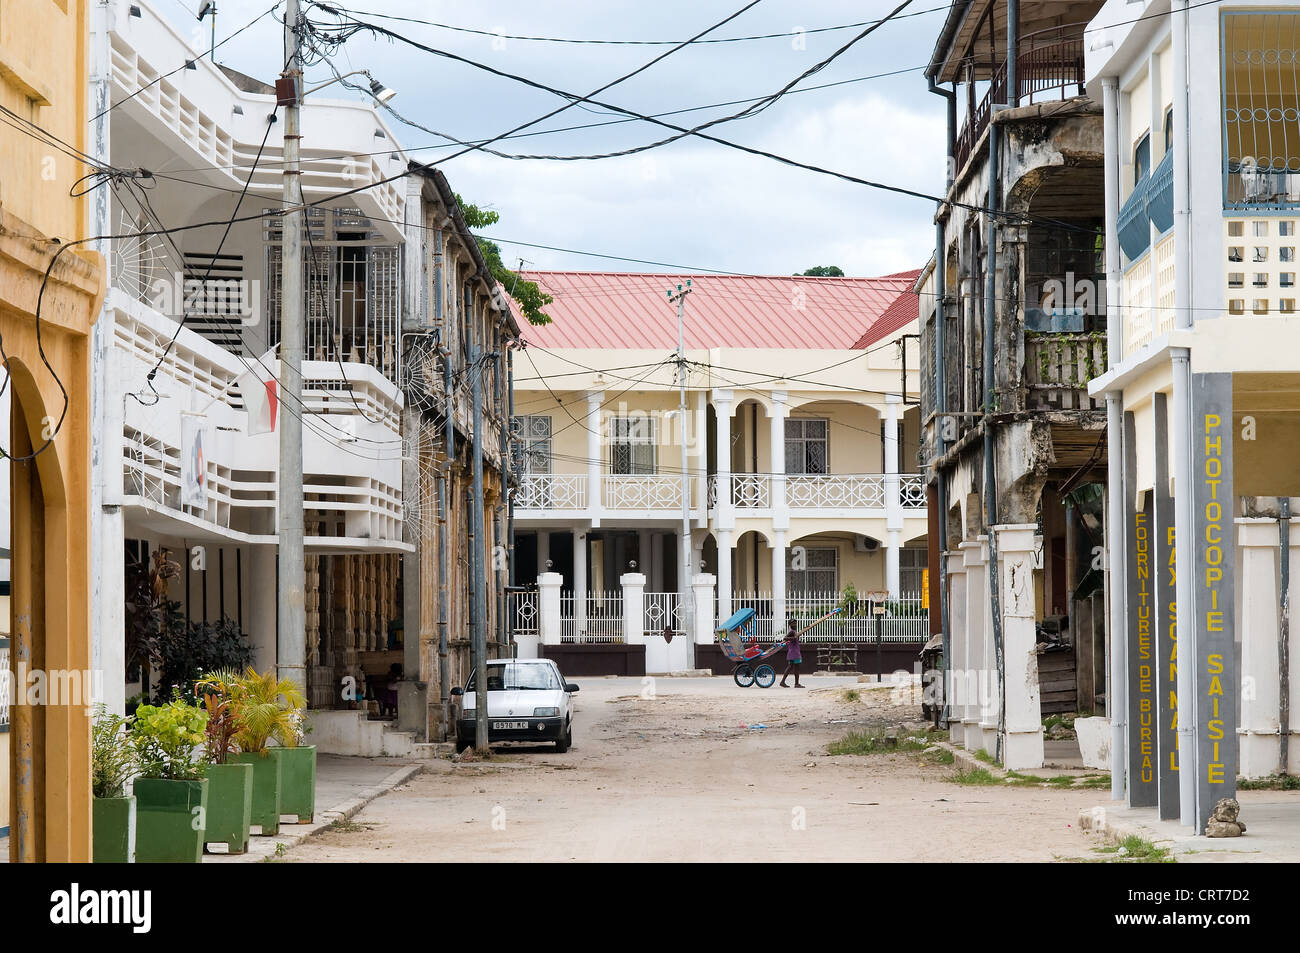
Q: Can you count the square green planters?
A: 5